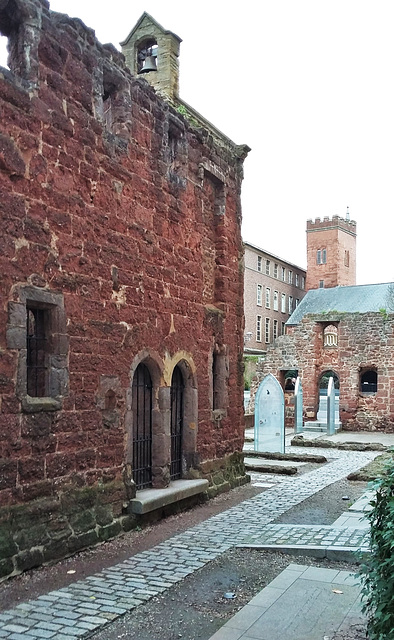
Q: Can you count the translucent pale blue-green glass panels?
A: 3